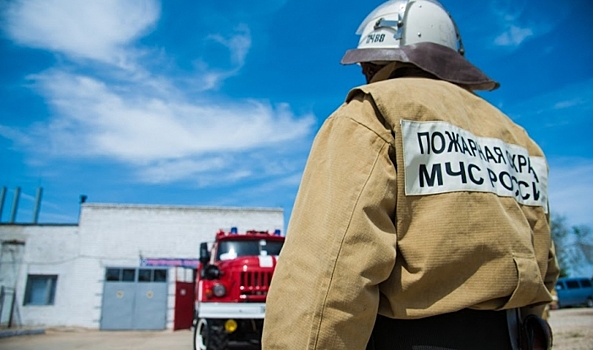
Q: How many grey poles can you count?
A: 3